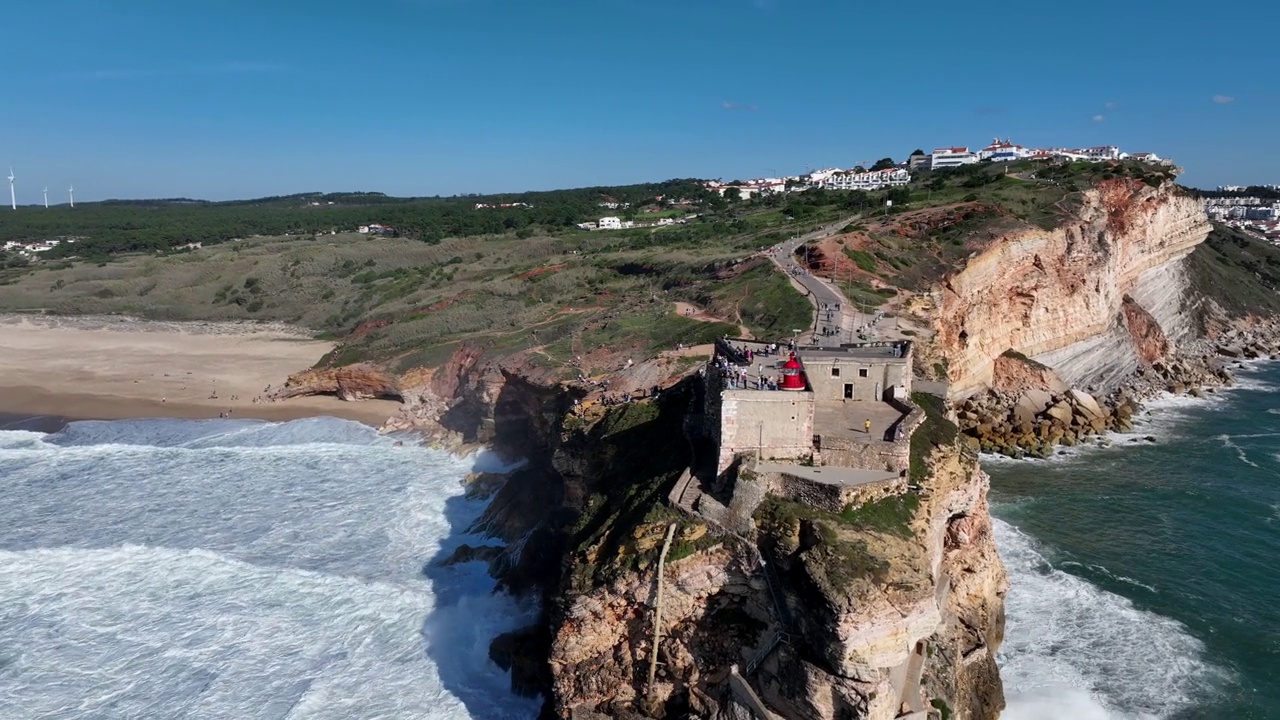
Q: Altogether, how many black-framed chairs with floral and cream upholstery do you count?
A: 0